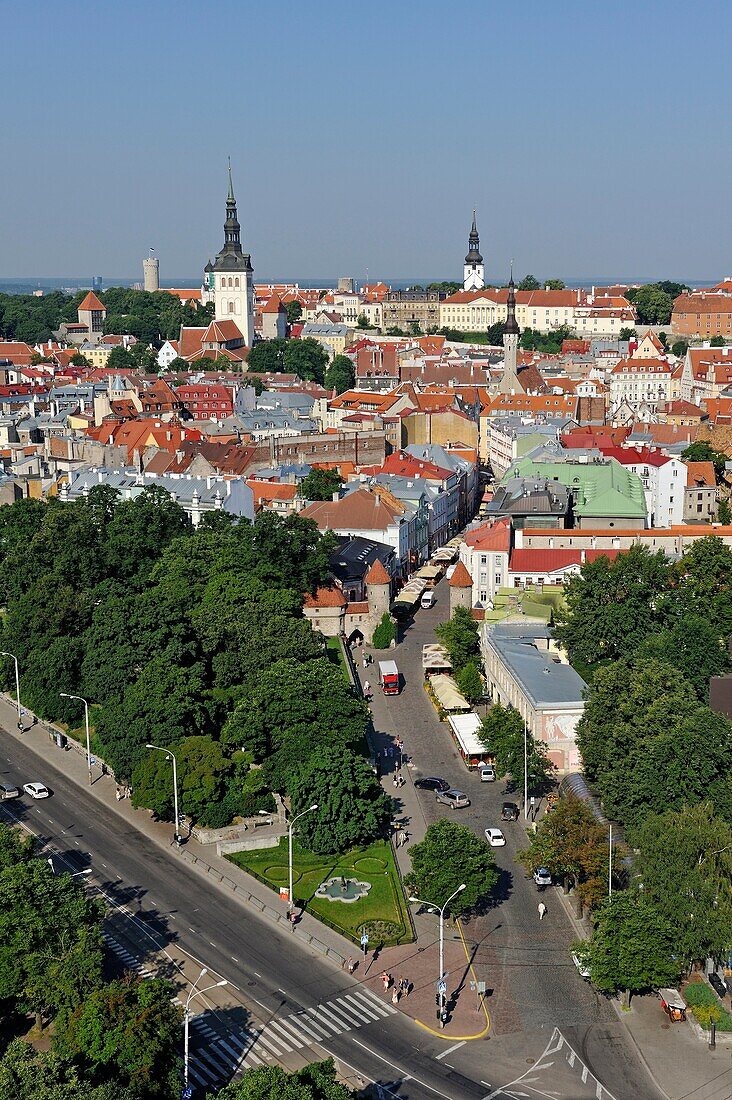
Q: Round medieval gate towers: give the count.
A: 2